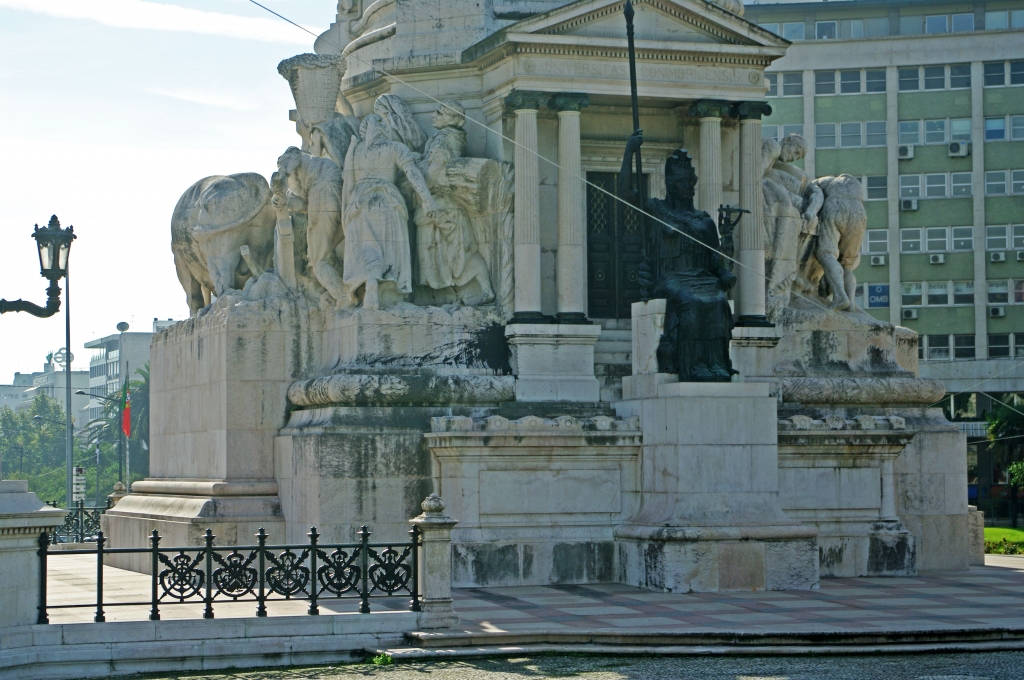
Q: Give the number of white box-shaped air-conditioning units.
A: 9